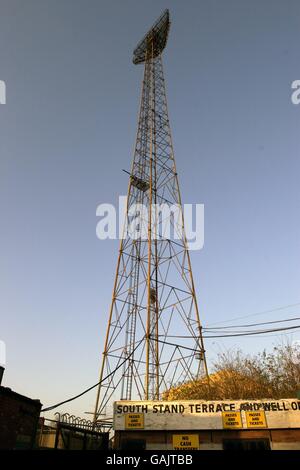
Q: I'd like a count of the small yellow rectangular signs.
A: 4